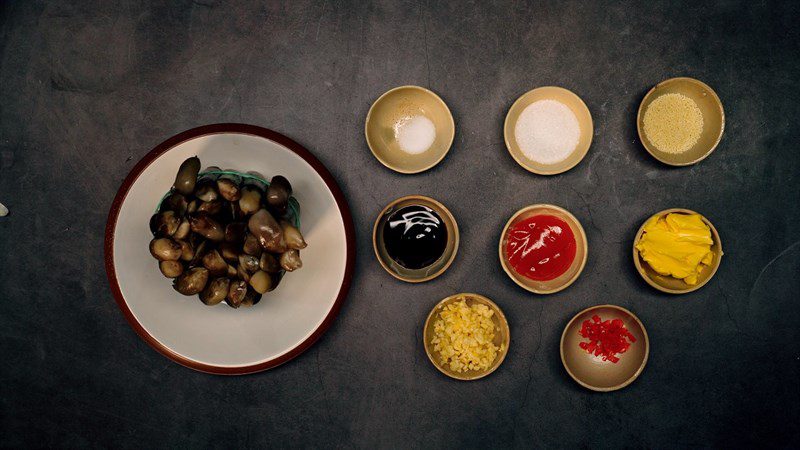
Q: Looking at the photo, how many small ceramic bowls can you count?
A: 8